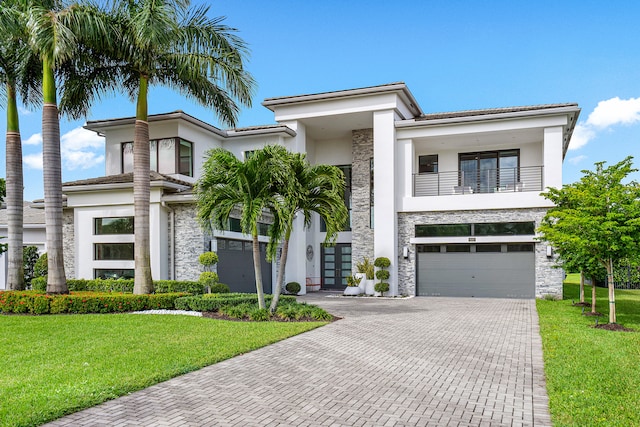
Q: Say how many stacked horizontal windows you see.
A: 3